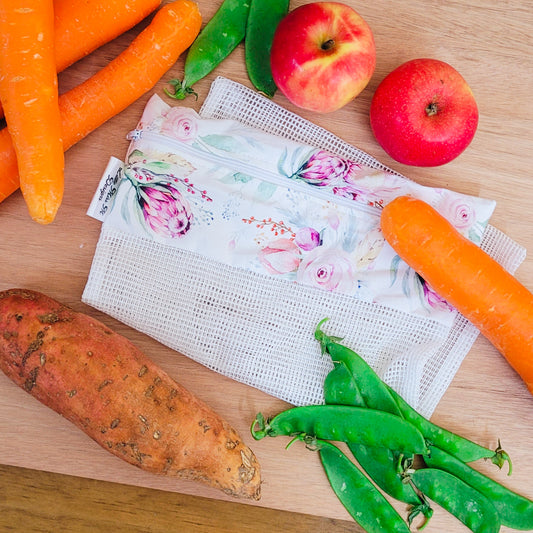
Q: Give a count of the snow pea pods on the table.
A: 9